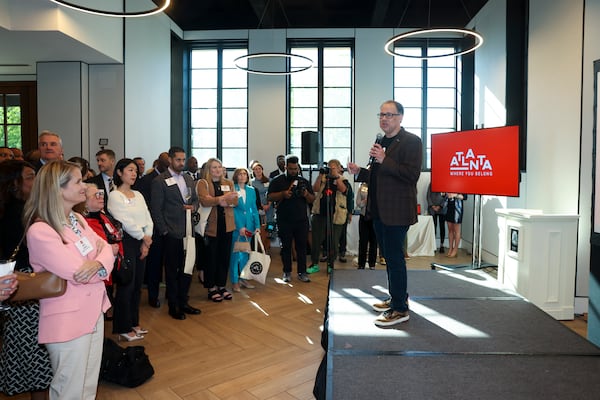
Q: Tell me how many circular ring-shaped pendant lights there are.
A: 3